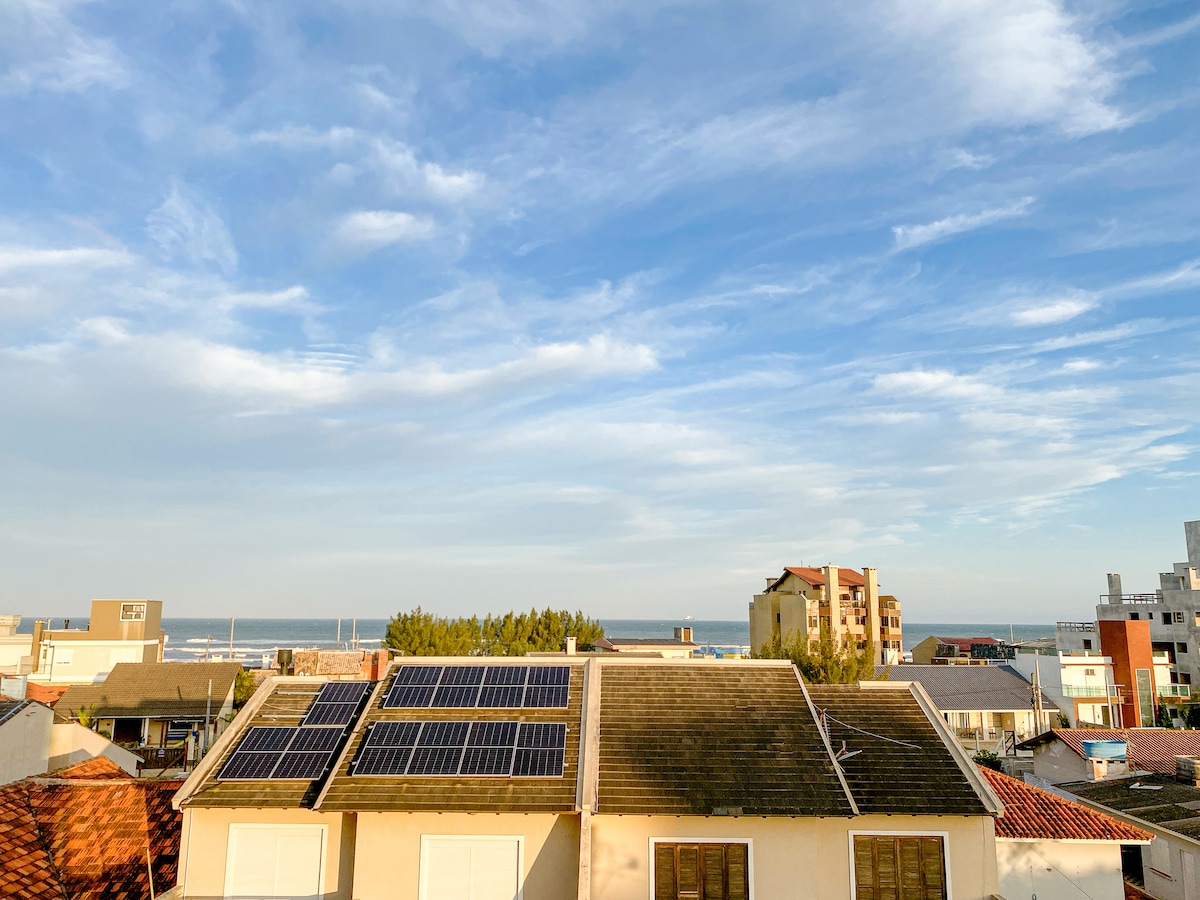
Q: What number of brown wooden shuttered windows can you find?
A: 2